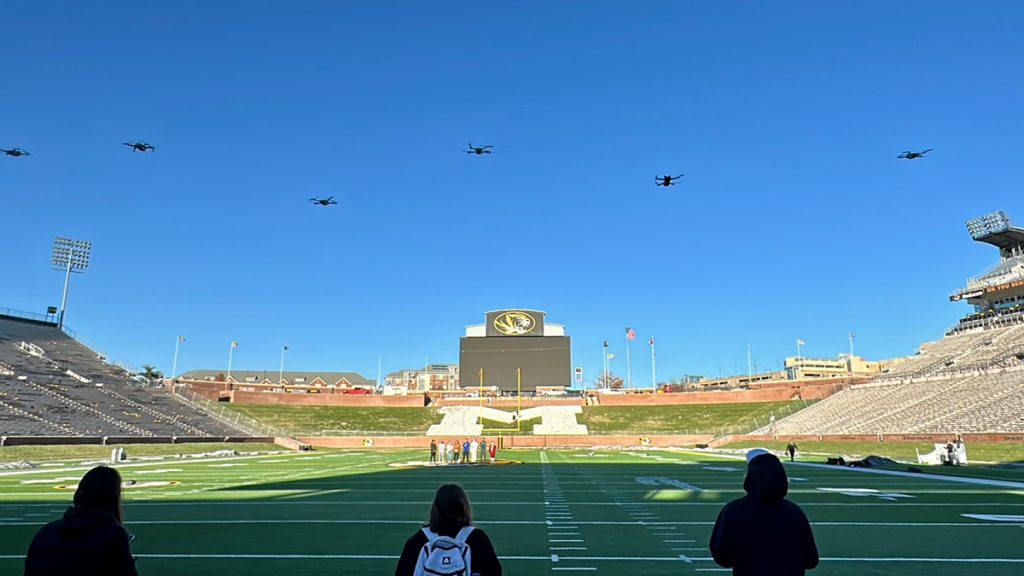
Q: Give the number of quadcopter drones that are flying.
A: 6